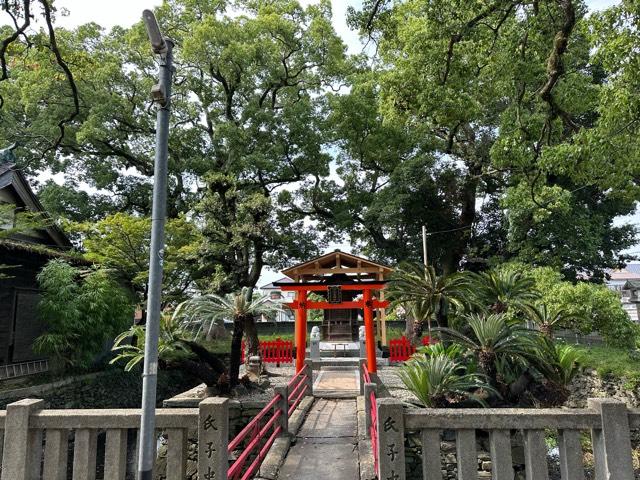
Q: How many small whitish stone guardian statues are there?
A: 2